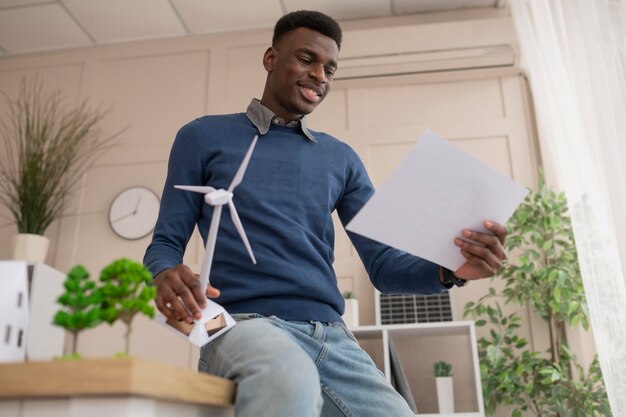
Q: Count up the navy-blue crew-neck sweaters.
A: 1